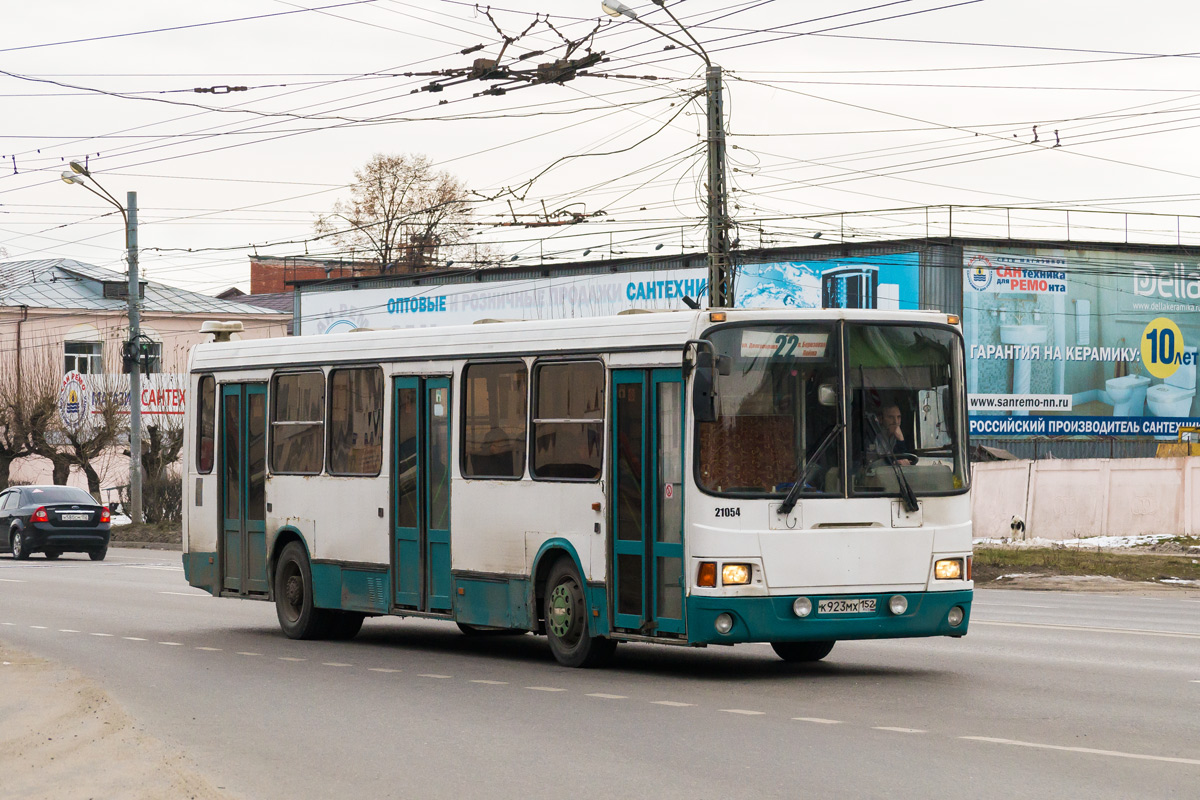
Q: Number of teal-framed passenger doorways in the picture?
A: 3